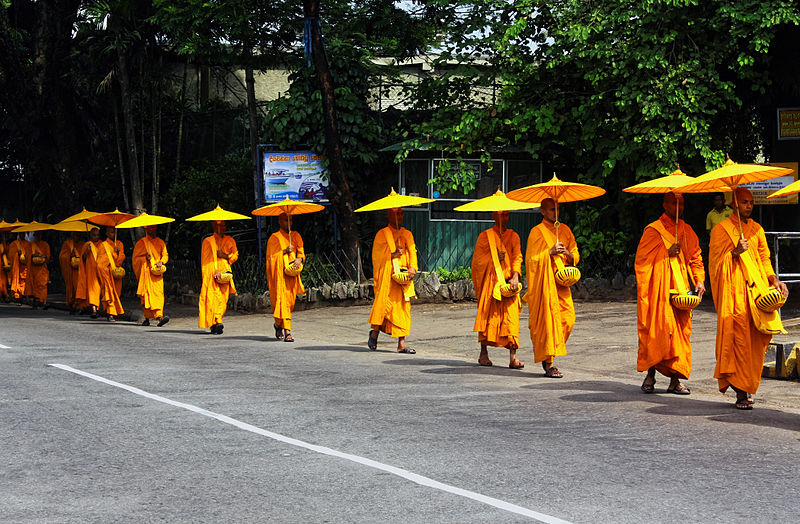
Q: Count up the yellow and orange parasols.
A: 15